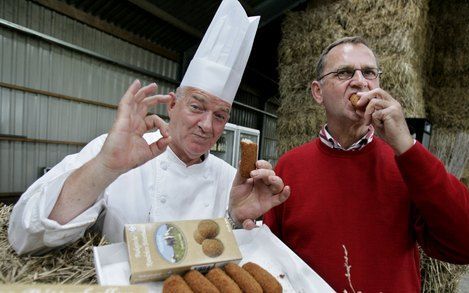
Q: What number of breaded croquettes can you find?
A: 7